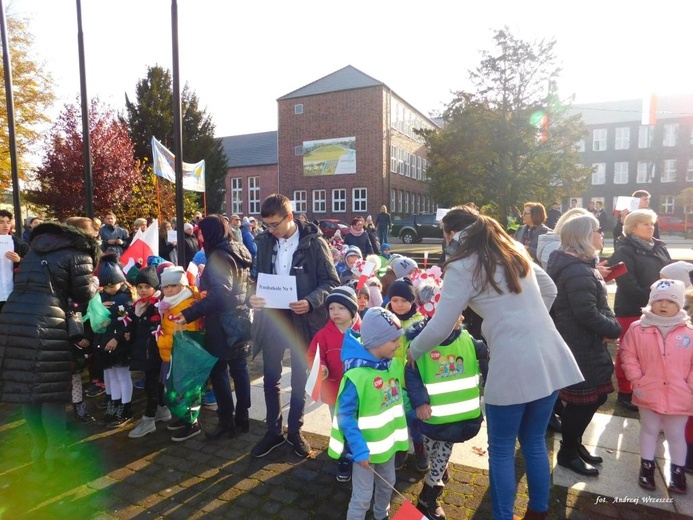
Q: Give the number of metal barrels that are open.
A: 0